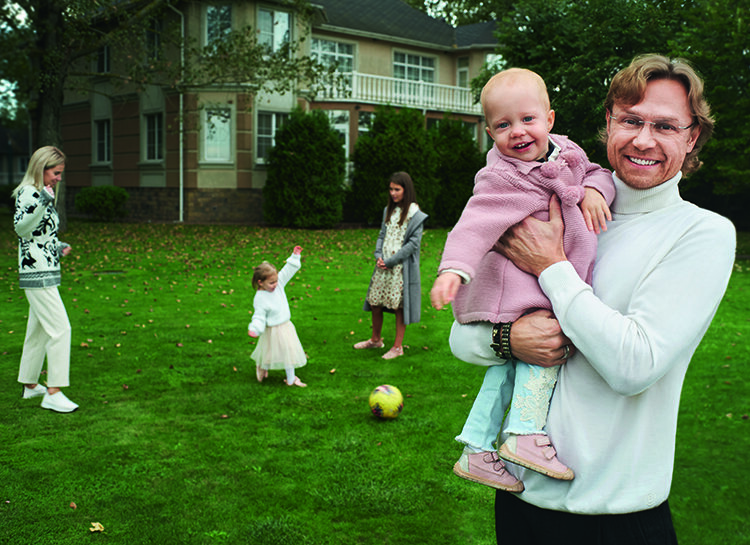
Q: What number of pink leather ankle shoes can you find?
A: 2